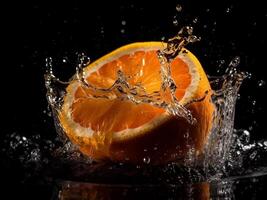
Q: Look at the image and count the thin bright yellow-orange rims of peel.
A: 1